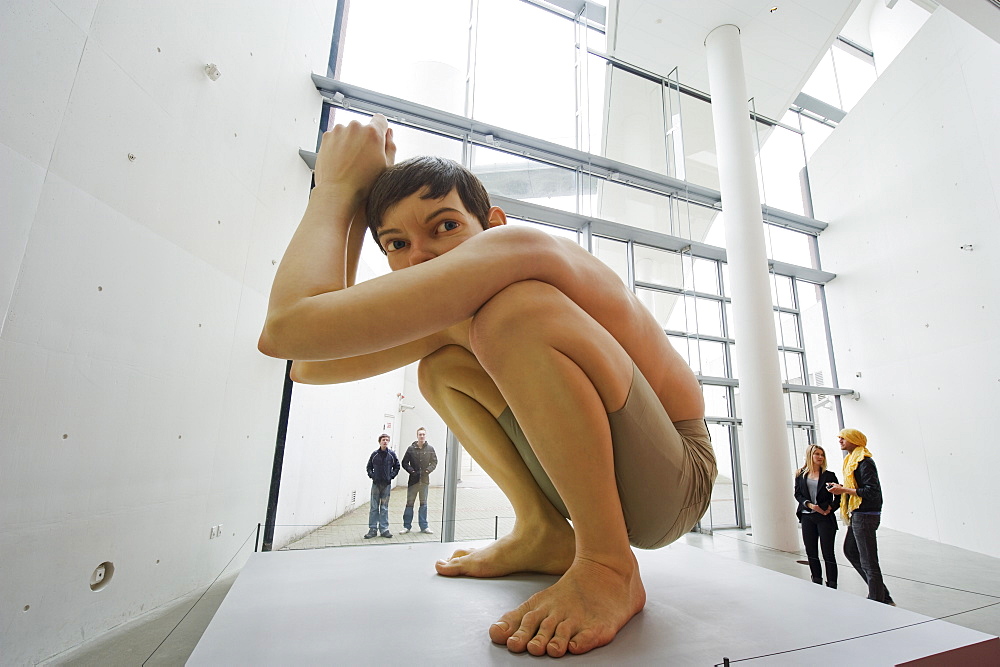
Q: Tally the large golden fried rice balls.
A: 0